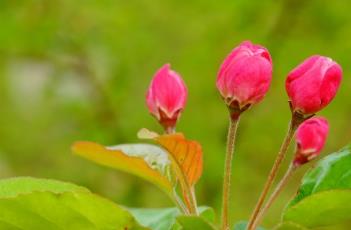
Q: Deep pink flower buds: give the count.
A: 4